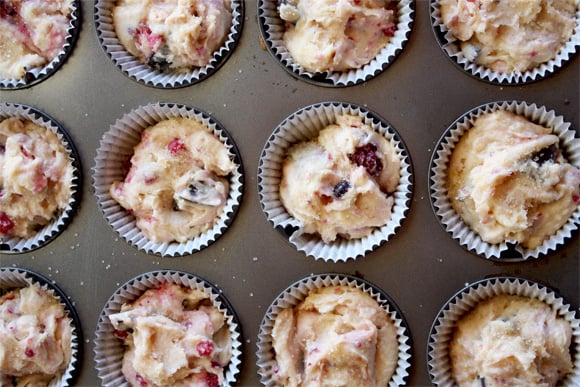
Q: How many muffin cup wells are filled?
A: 12